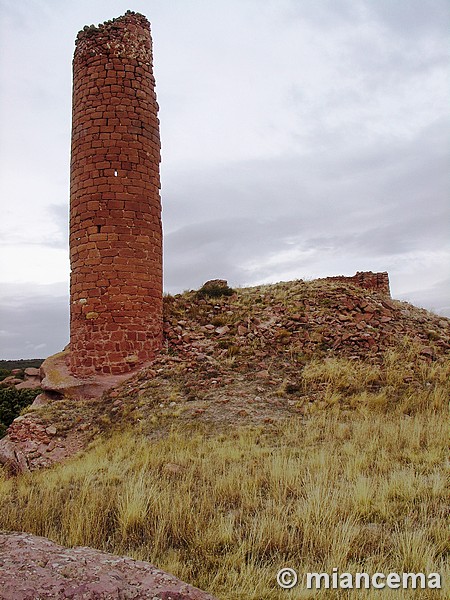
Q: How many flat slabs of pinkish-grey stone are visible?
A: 1